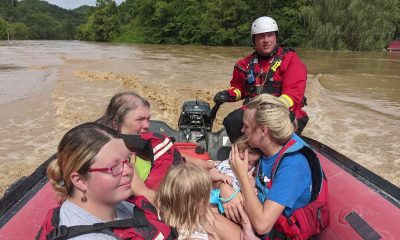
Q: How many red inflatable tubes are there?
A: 2